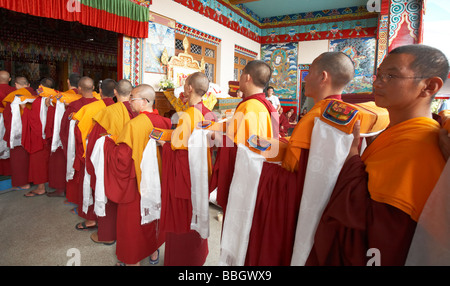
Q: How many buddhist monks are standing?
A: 12